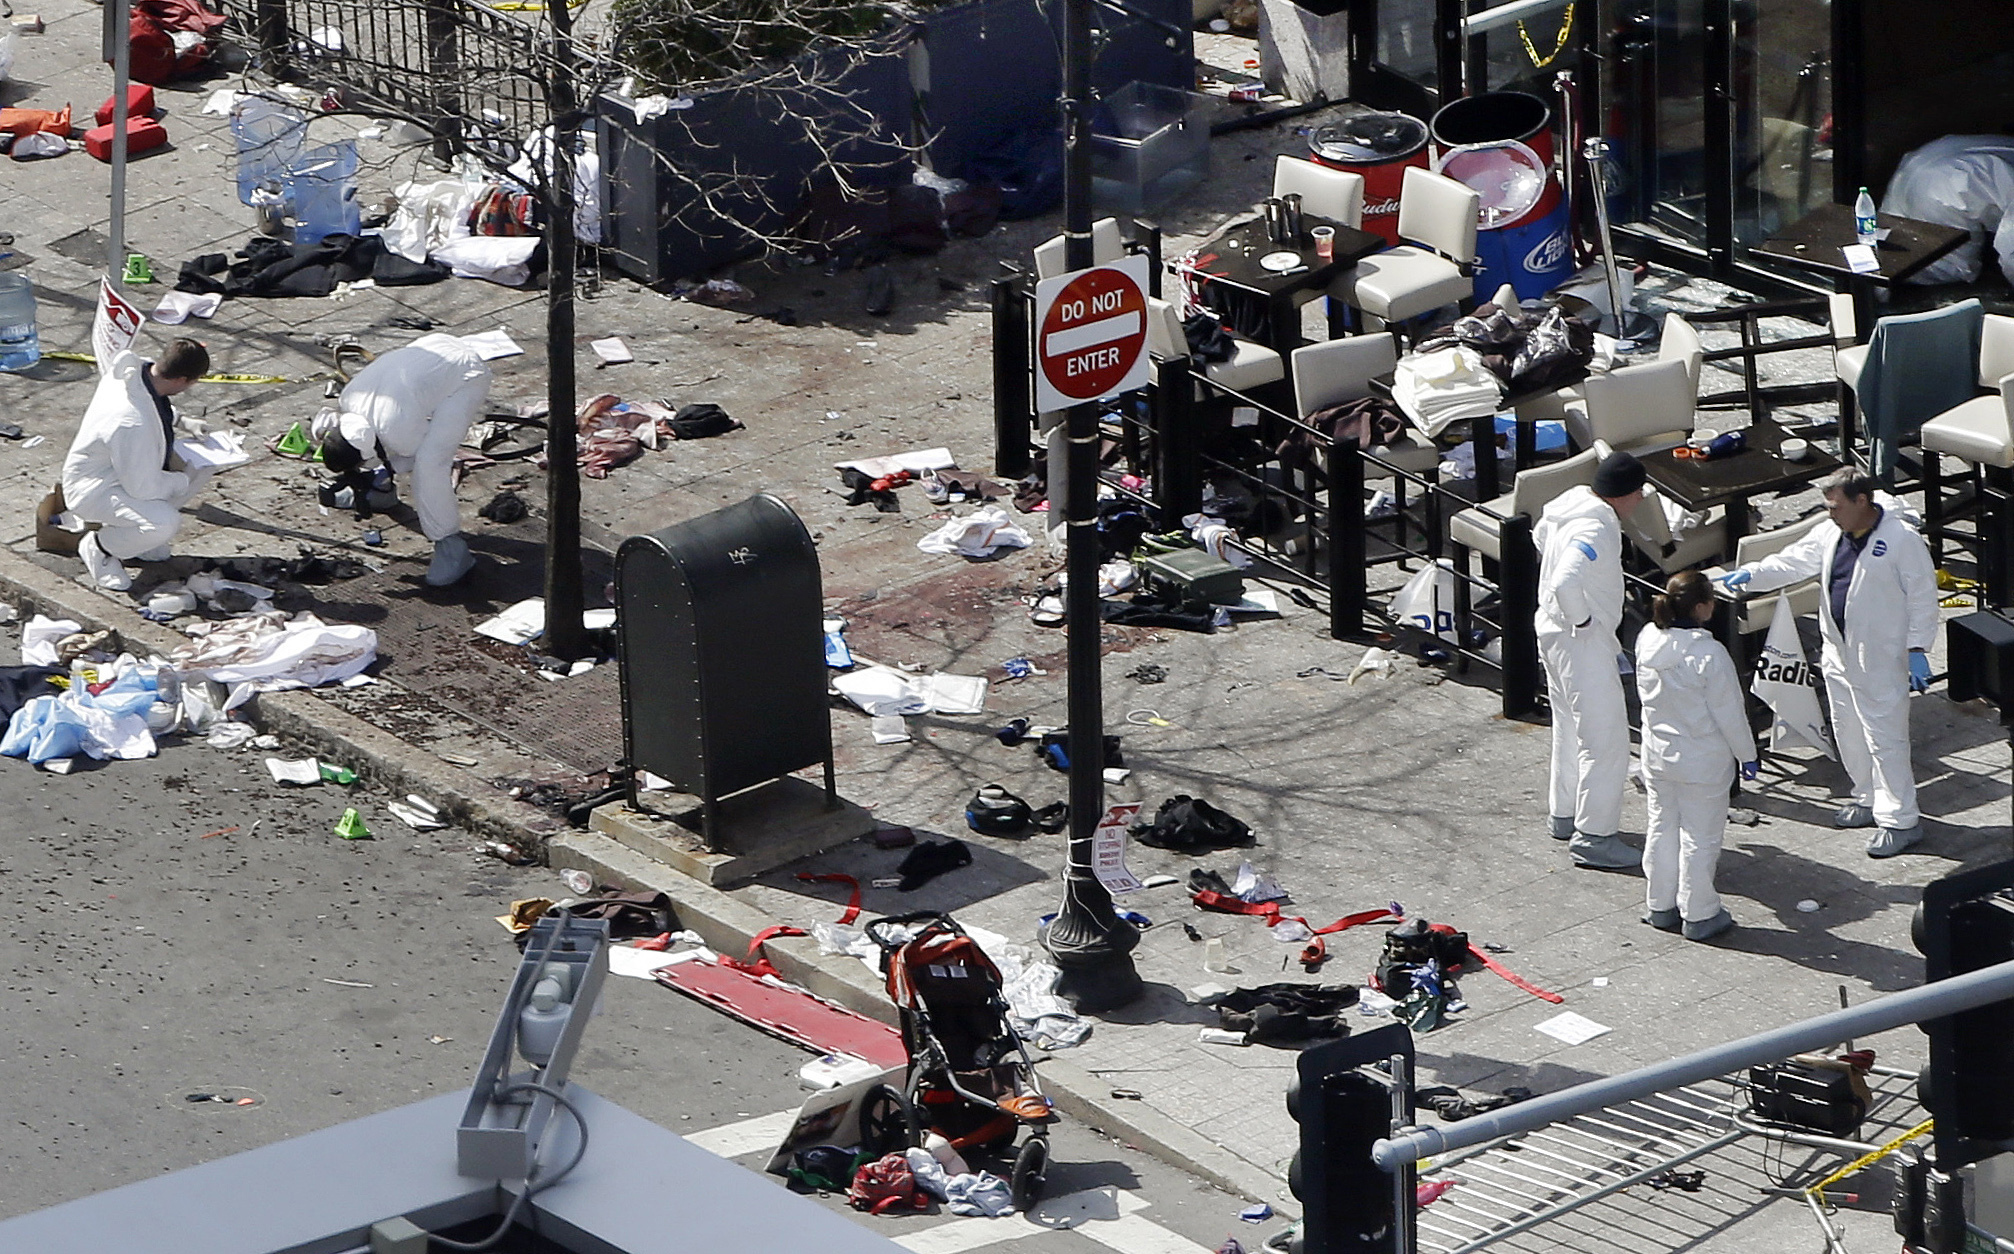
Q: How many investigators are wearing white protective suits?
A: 5